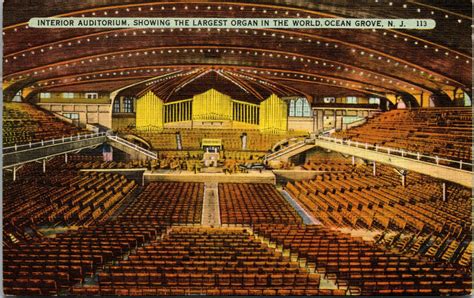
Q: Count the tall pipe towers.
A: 3